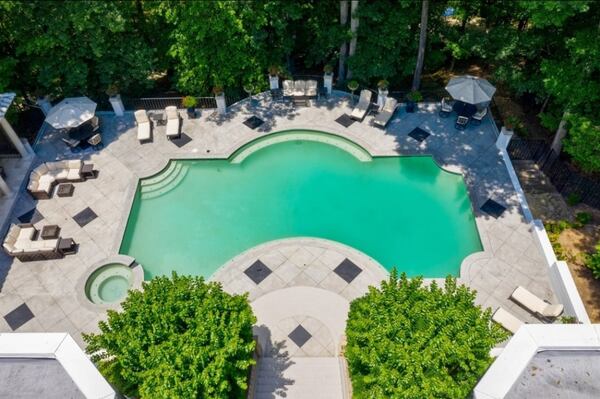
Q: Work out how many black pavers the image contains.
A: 11